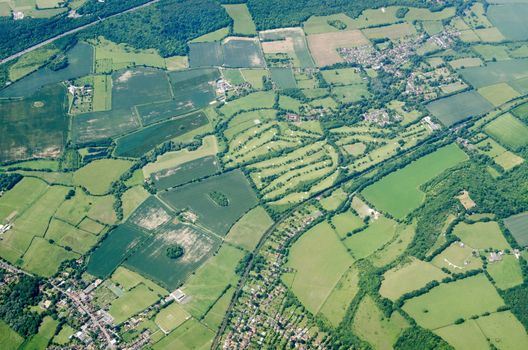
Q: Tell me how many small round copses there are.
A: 2